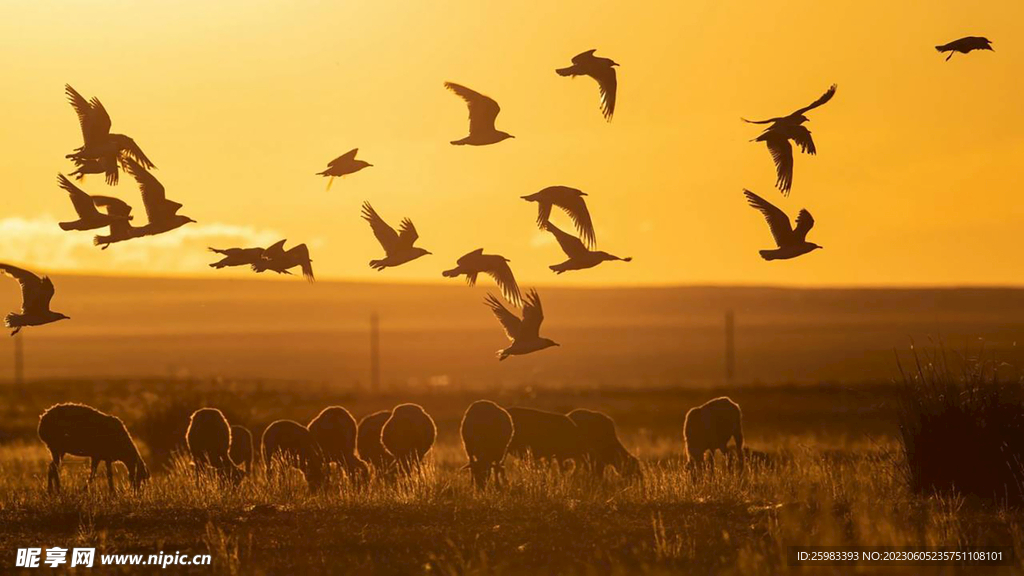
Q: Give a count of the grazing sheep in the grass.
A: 11